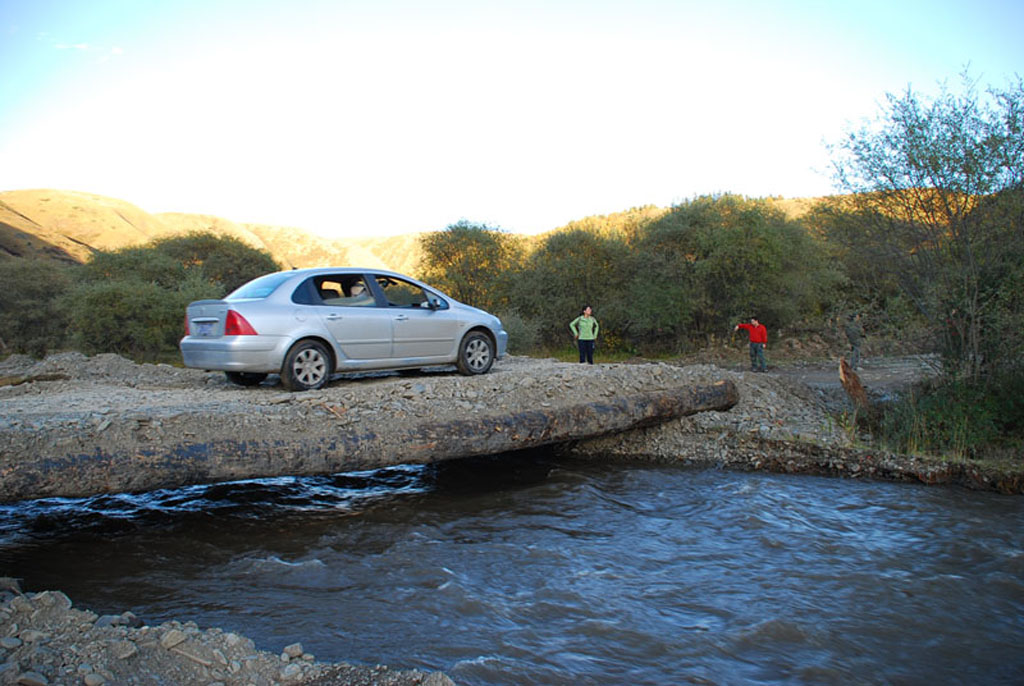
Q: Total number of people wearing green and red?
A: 2